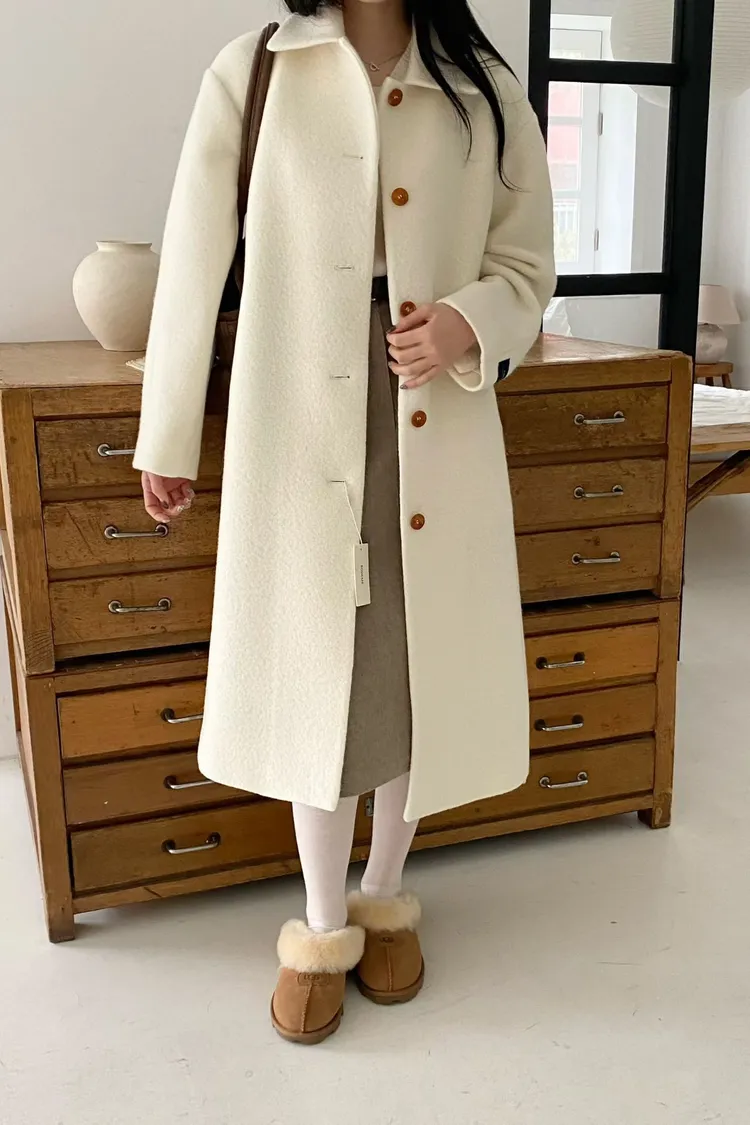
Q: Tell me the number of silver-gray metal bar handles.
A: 12